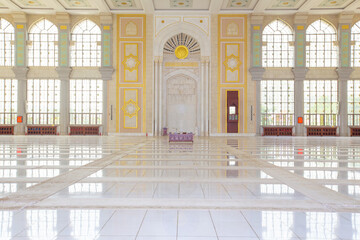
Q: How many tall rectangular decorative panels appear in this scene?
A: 2